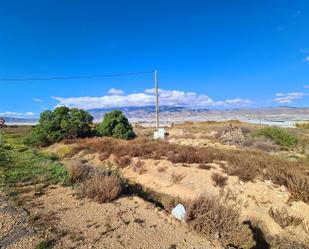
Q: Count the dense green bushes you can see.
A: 2